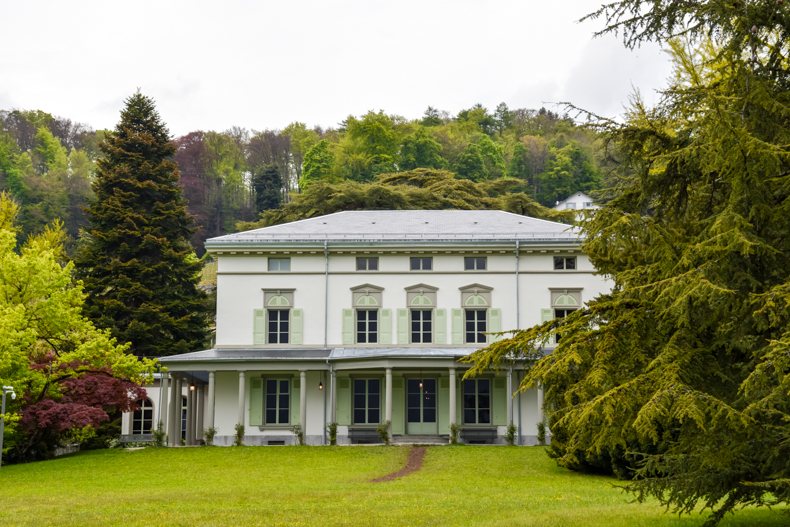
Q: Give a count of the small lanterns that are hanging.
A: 3